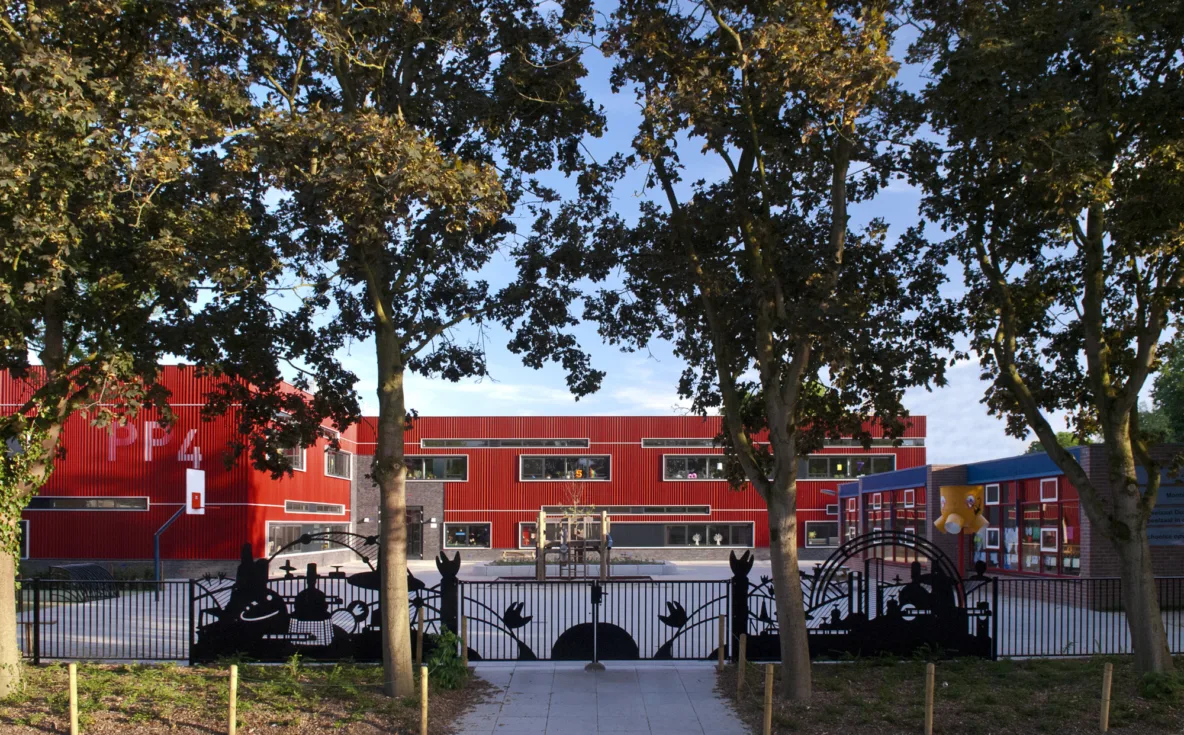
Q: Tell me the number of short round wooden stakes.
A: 10